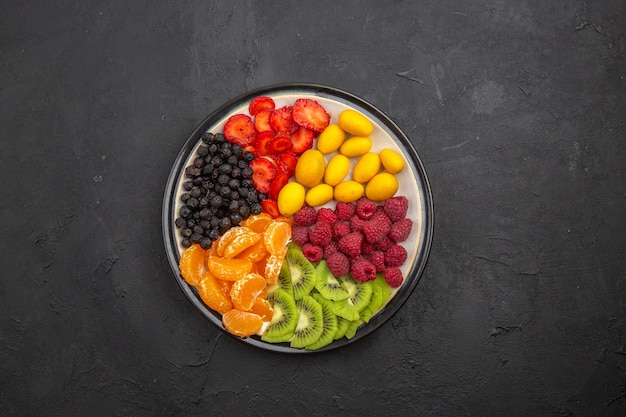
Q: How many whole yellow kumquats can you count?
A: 11